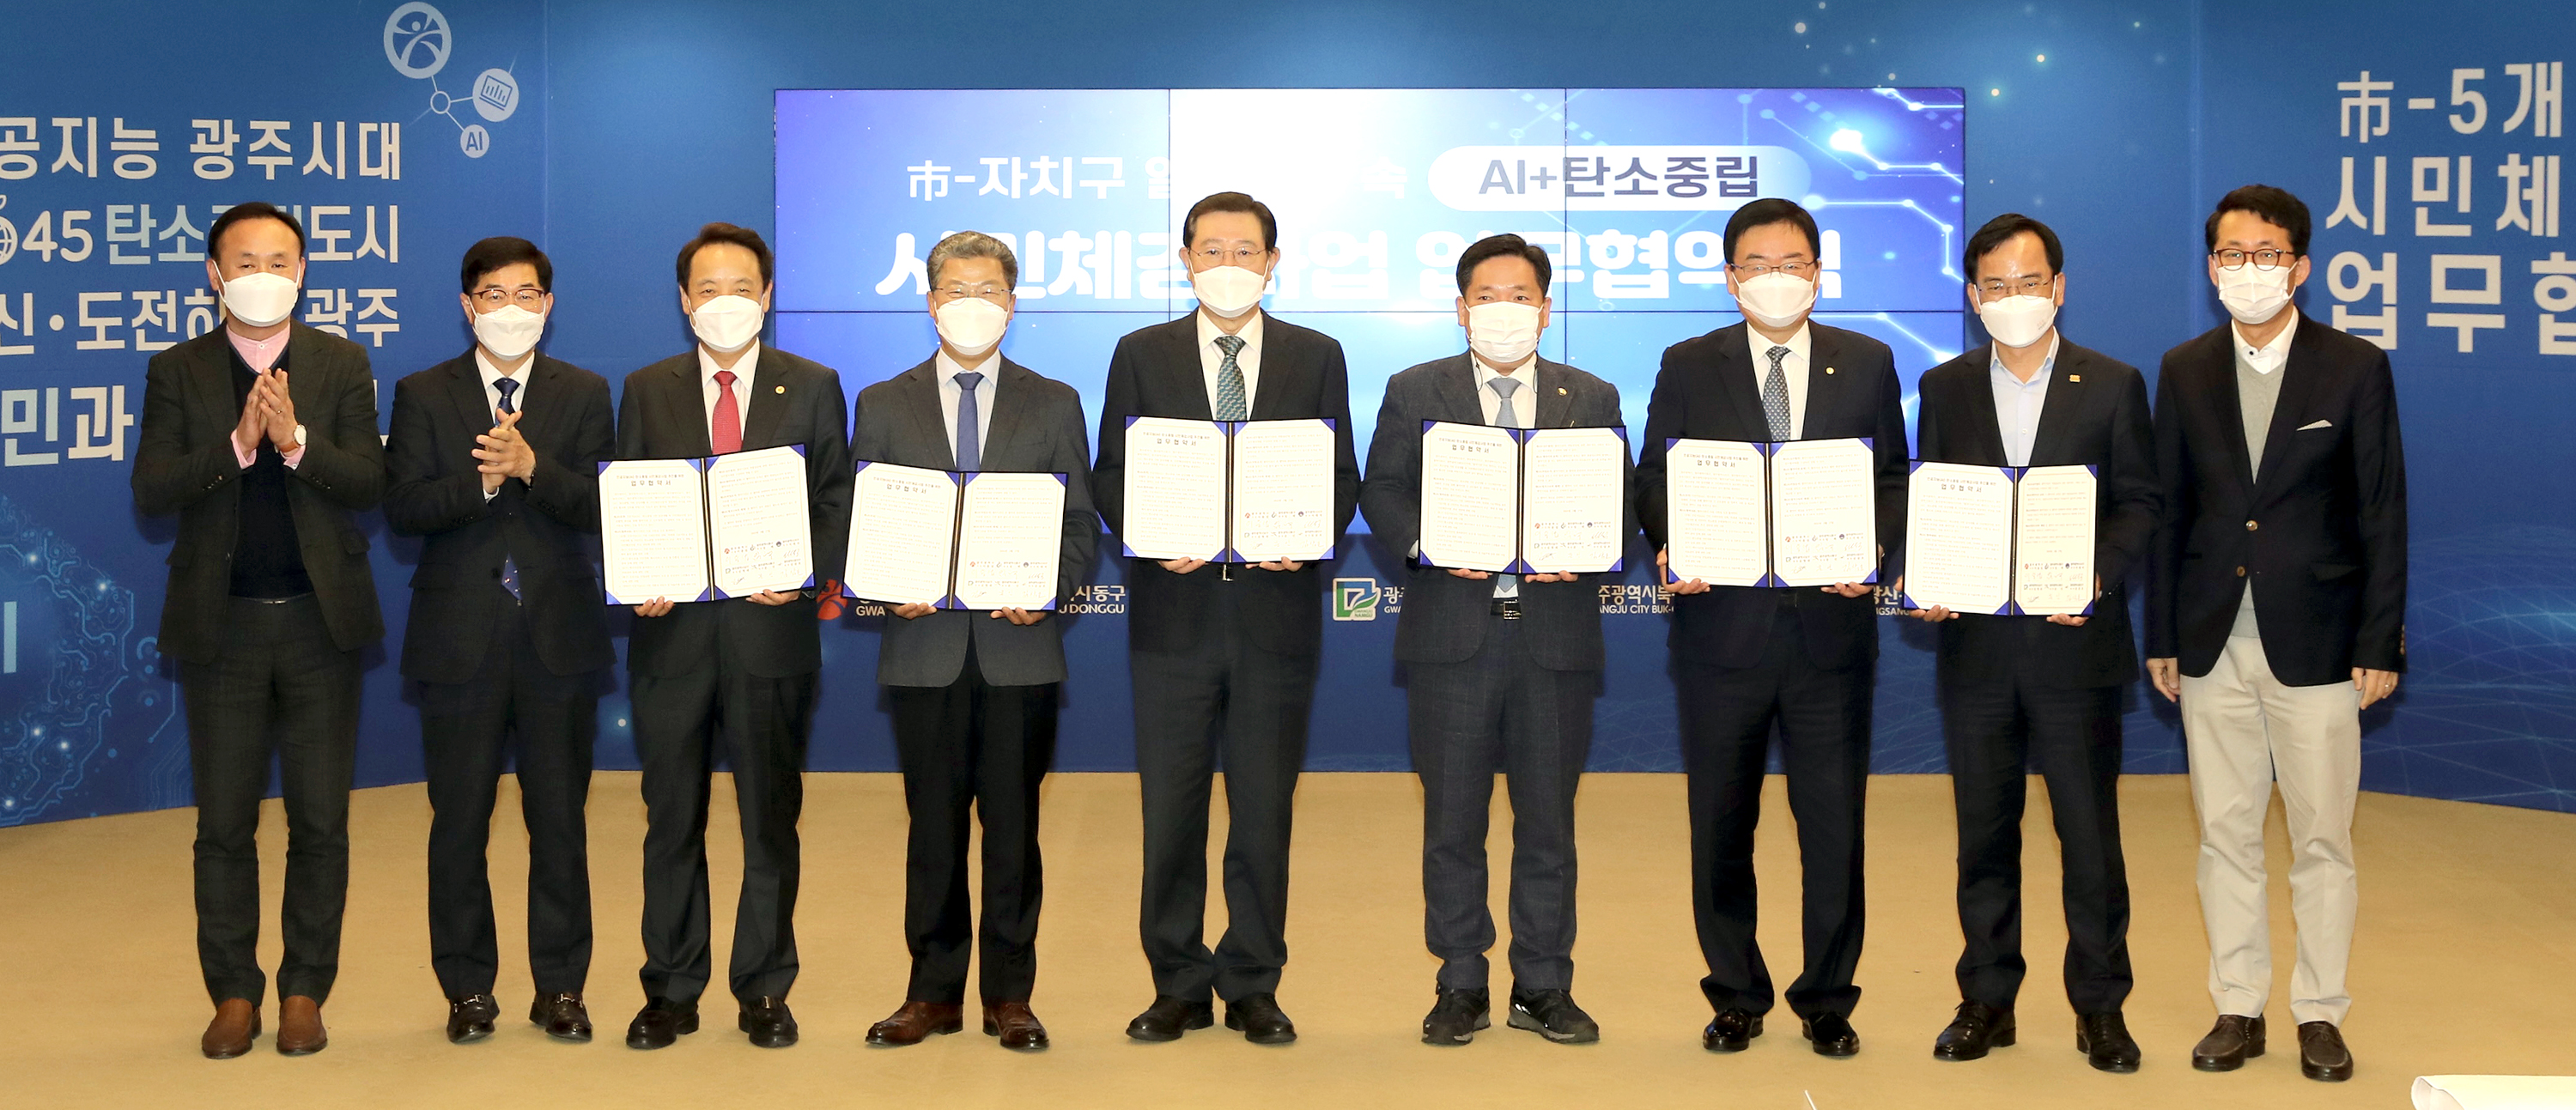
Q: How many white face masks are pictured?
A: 9